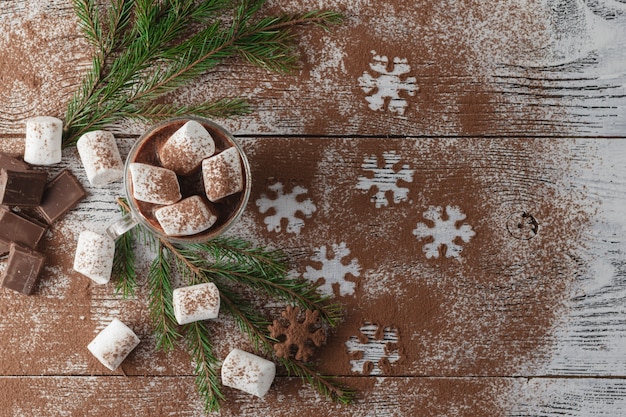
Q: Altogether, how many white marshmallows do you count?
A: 10